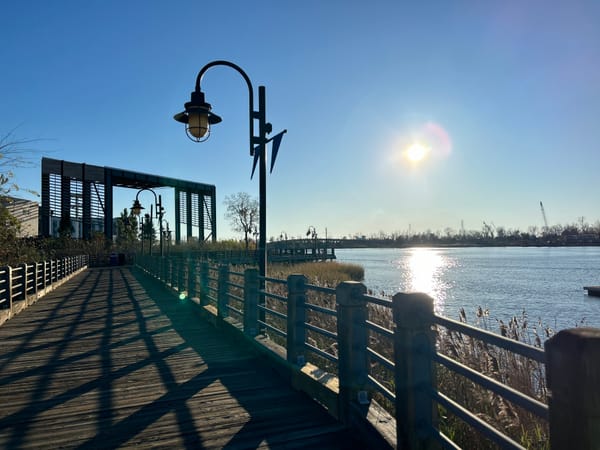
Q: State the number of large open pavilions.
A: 1